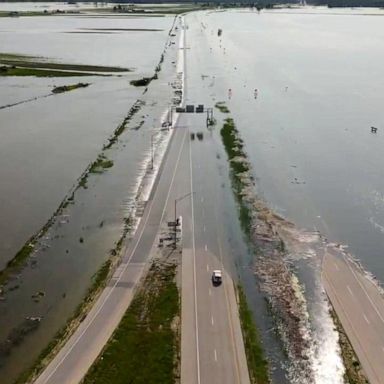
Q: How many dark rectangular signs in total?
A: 3